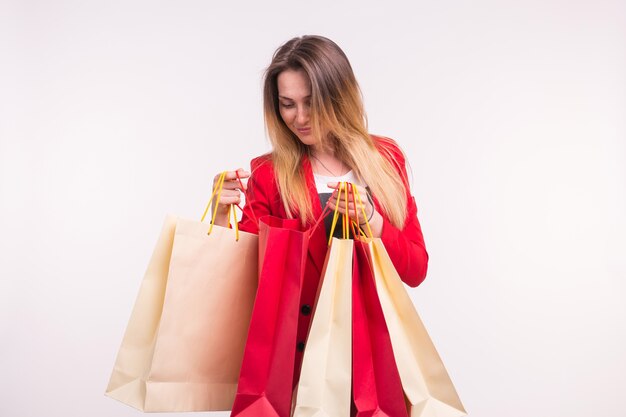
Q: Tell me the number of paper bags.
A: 5